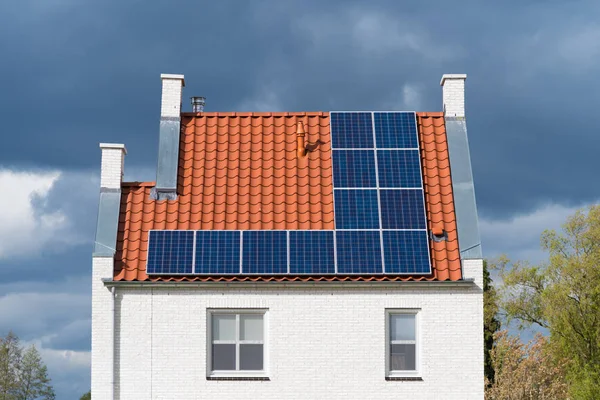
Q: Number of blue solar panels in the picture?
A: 12